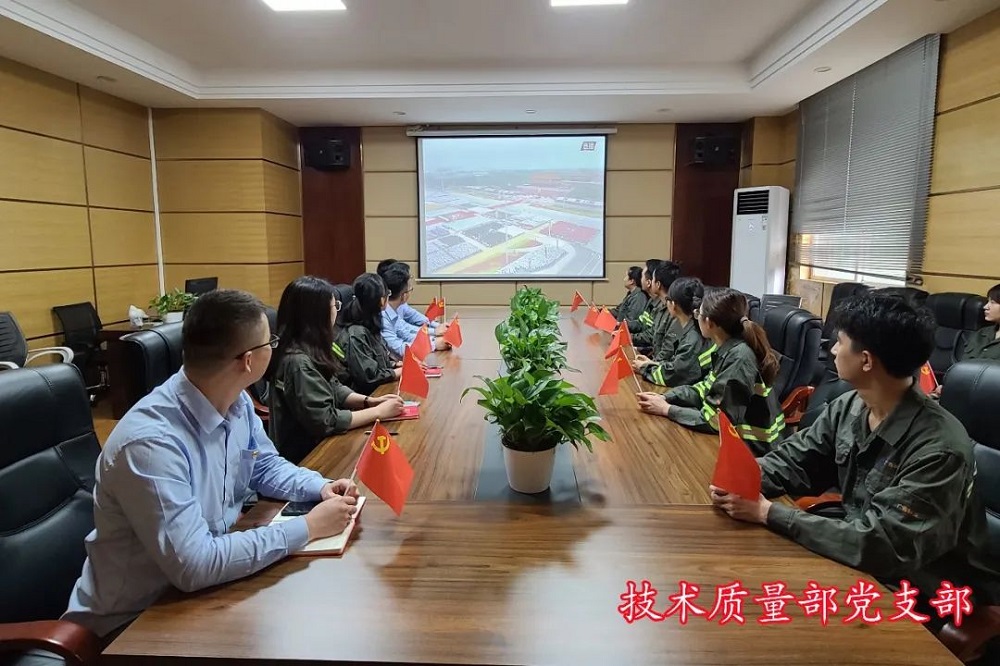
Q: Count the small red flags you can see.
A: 13